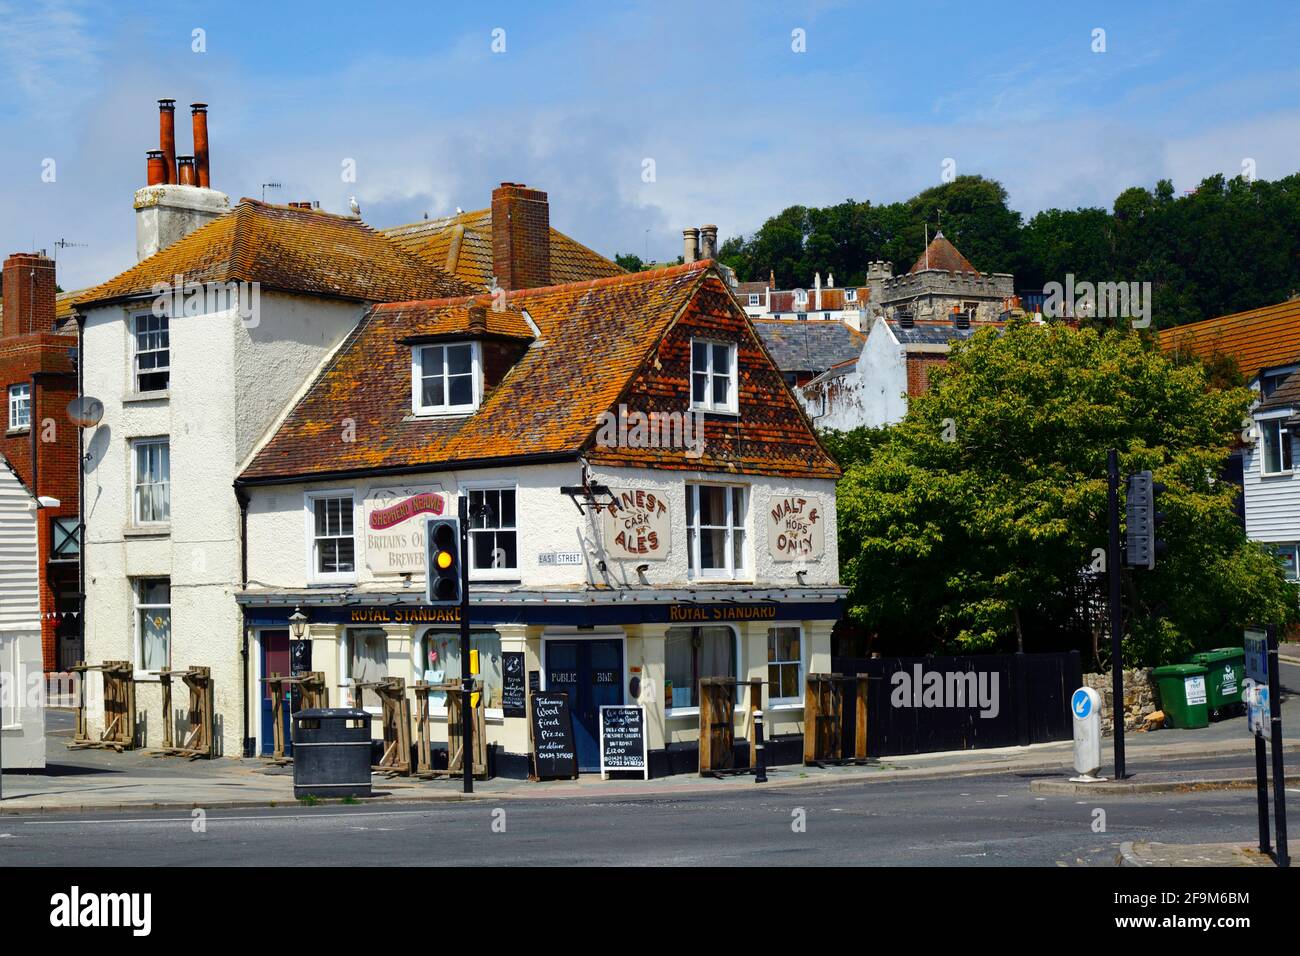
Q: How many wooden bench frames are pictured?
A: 7